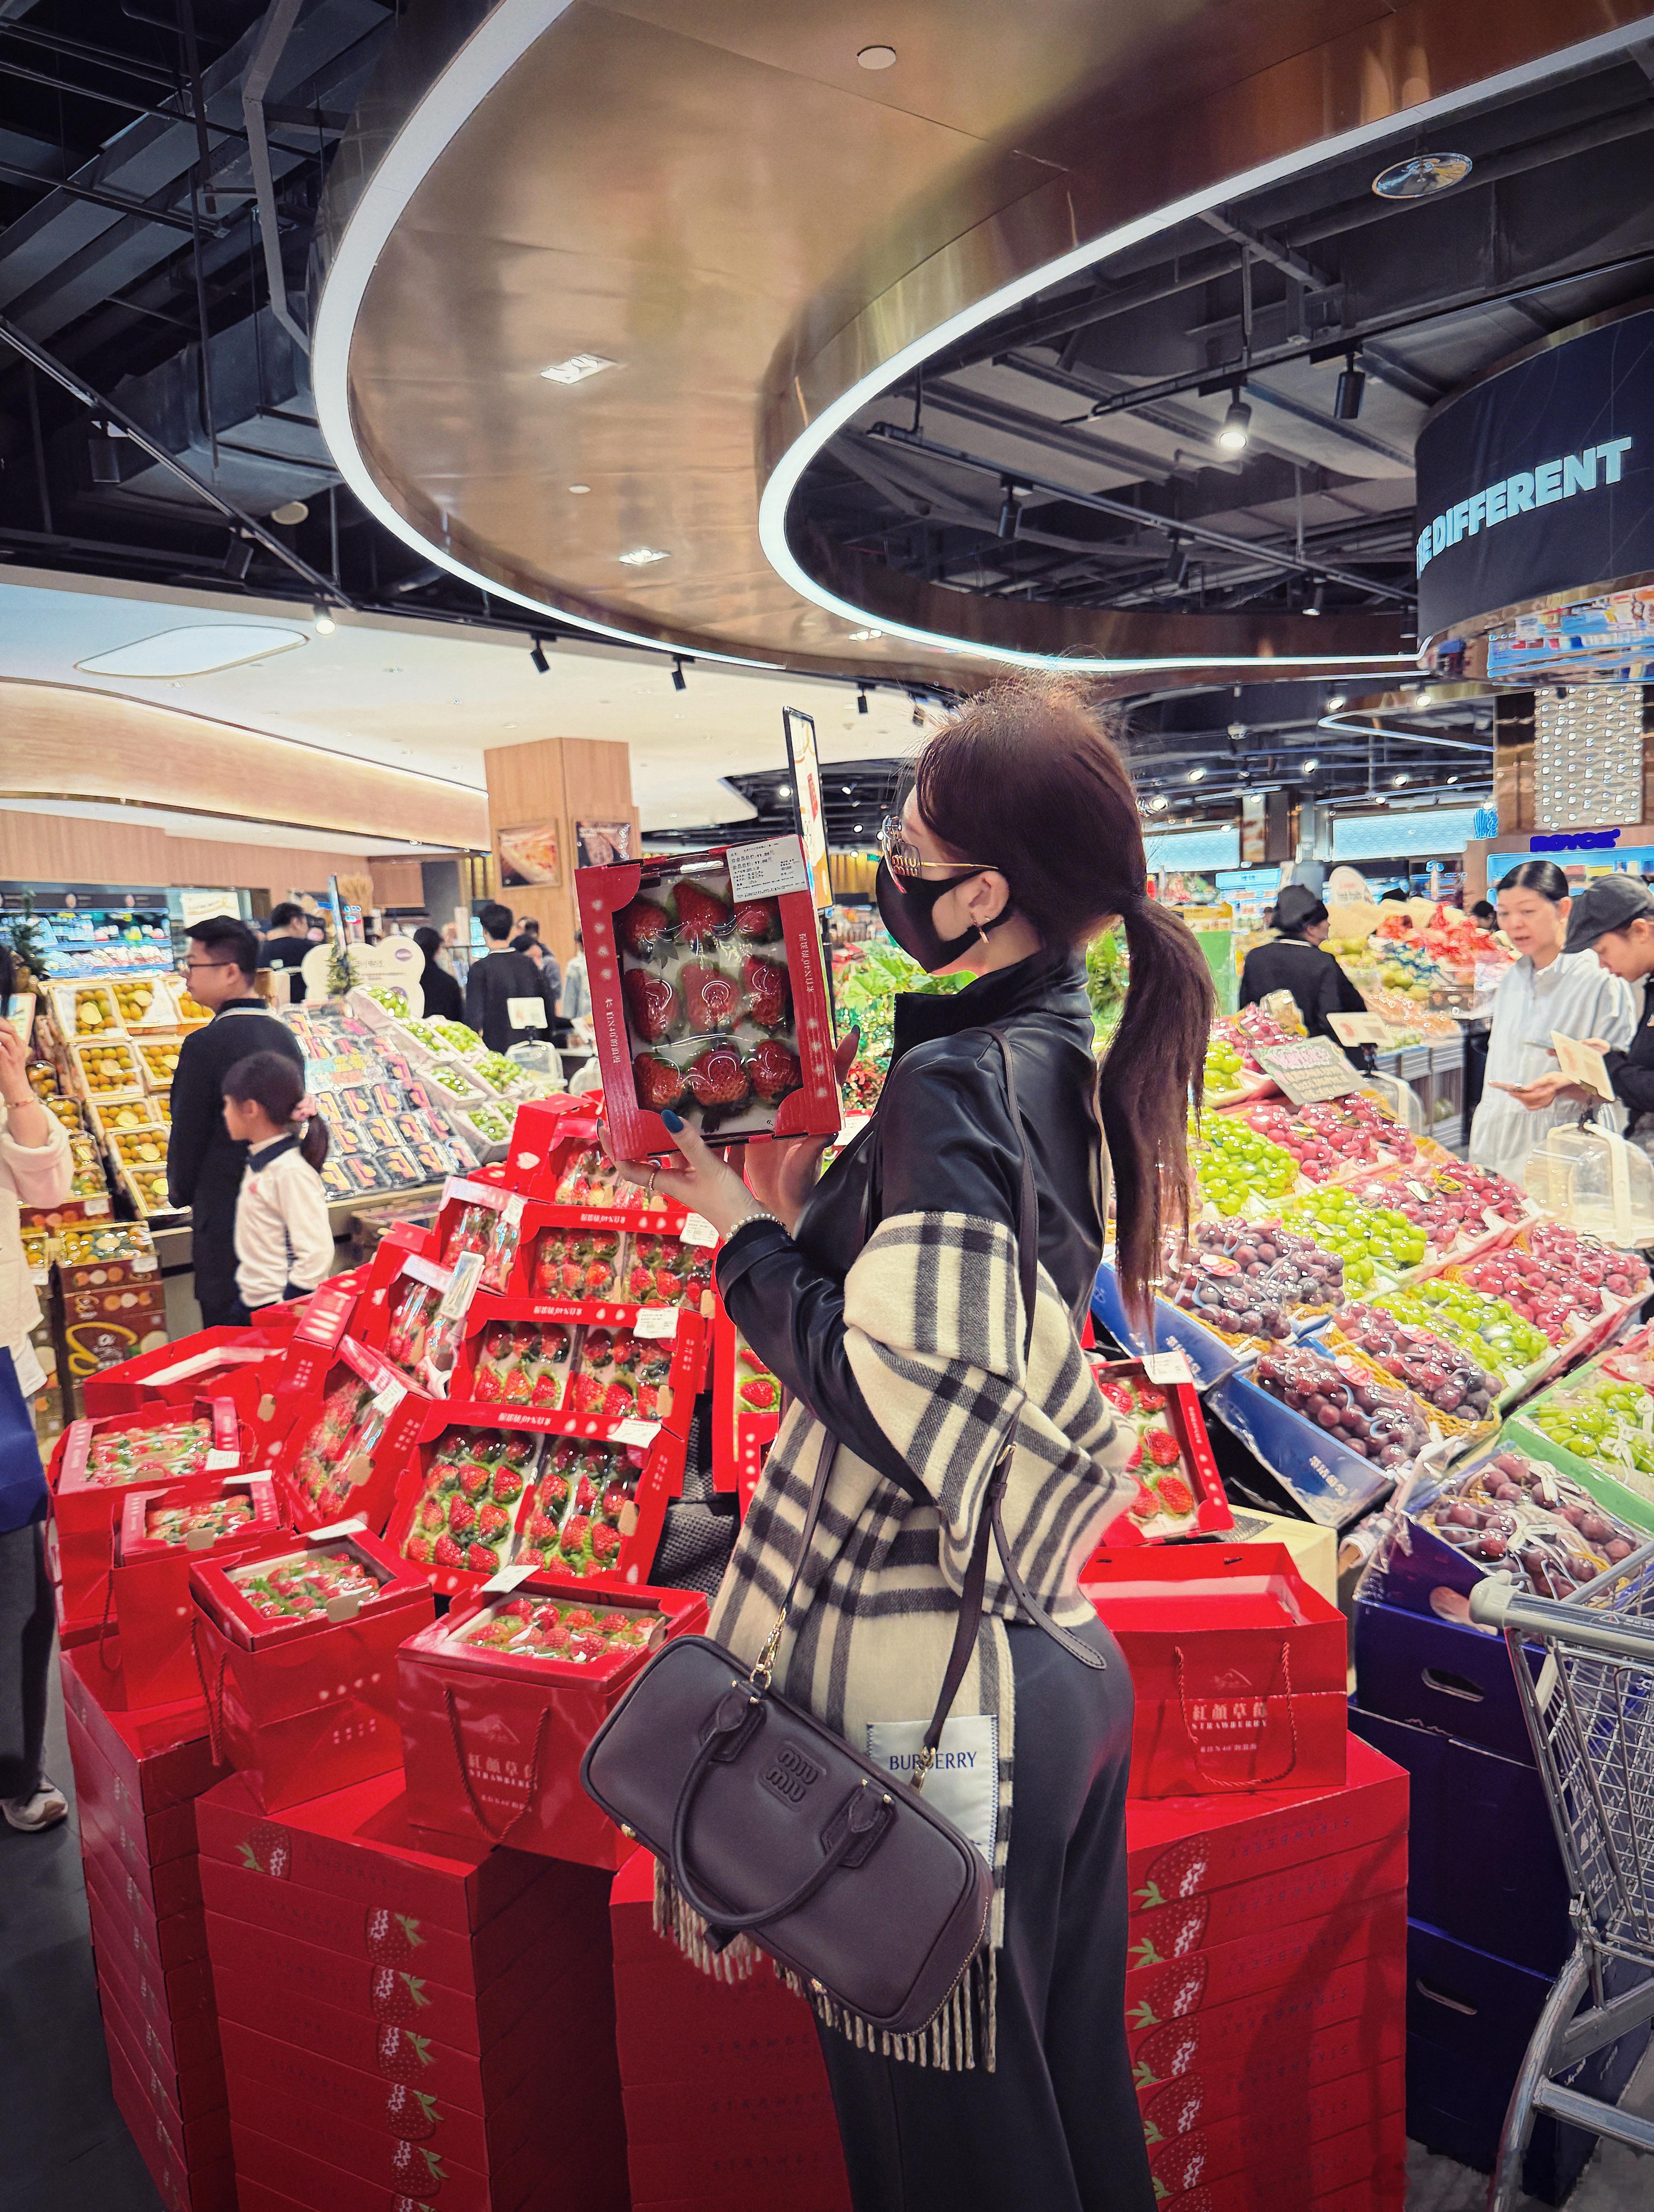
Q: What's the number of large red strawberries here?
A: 9